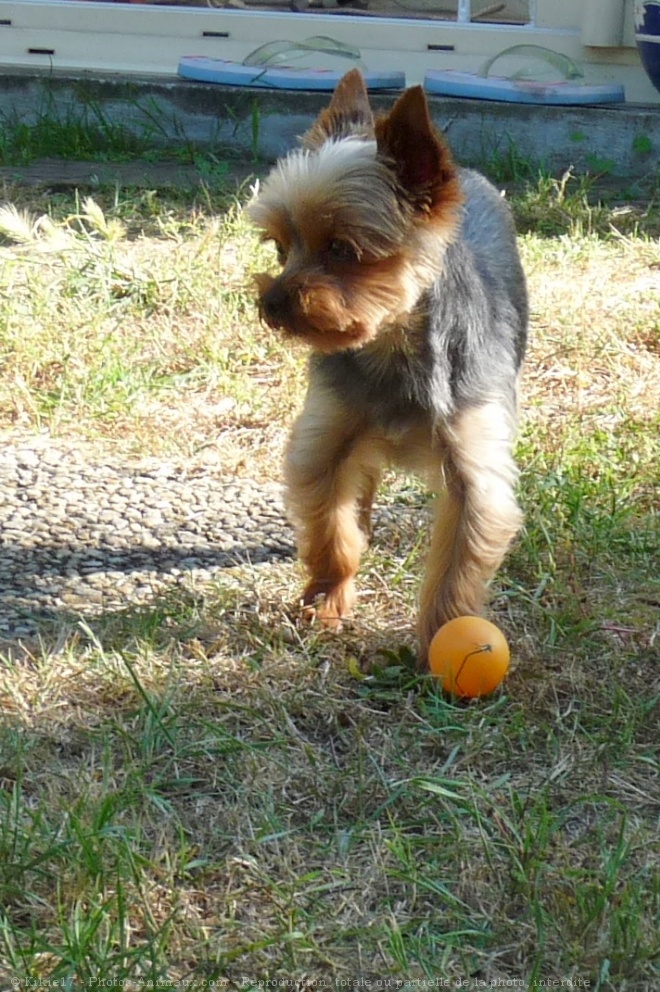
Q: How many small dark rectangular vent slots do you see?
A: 4